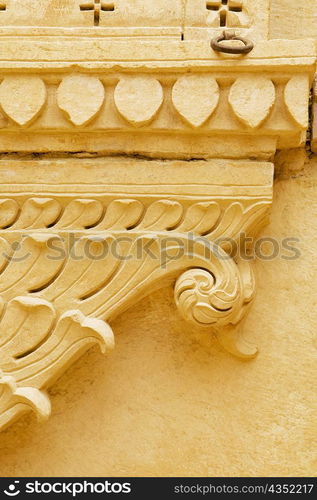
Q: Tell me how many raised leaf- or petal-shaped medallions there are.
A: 6